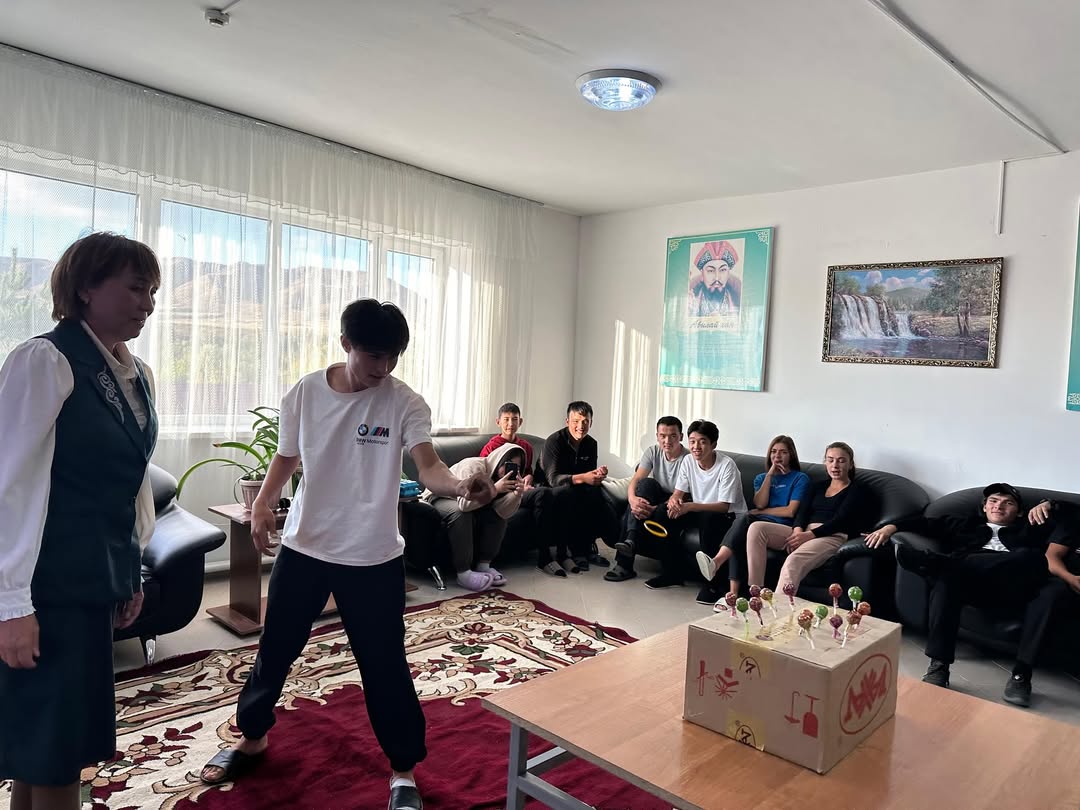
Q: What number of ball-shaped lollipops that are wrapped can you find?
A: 14